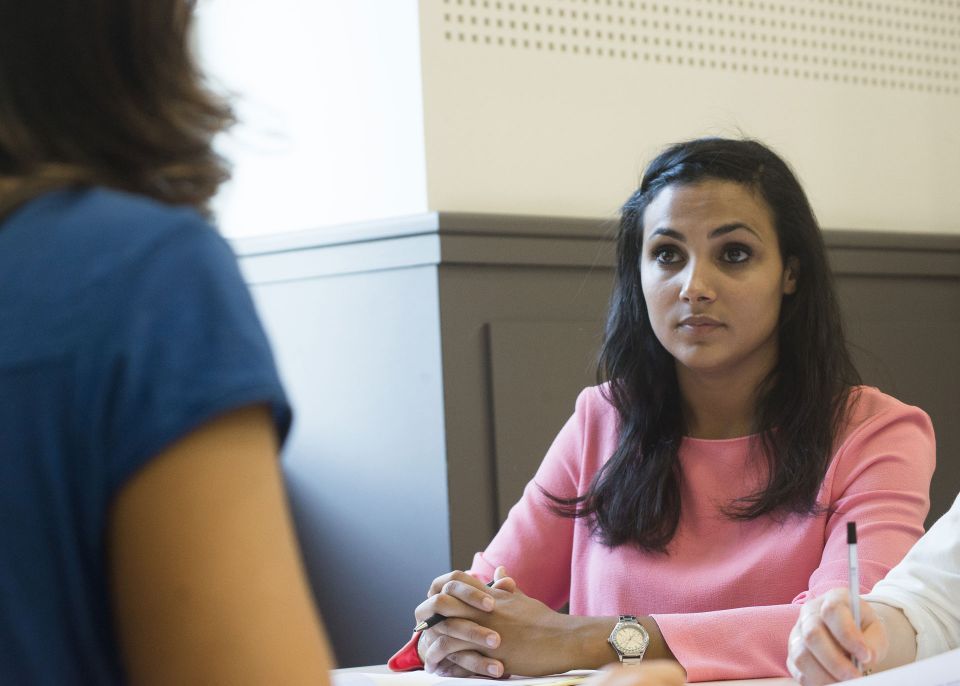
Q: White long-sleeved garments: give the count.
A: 1